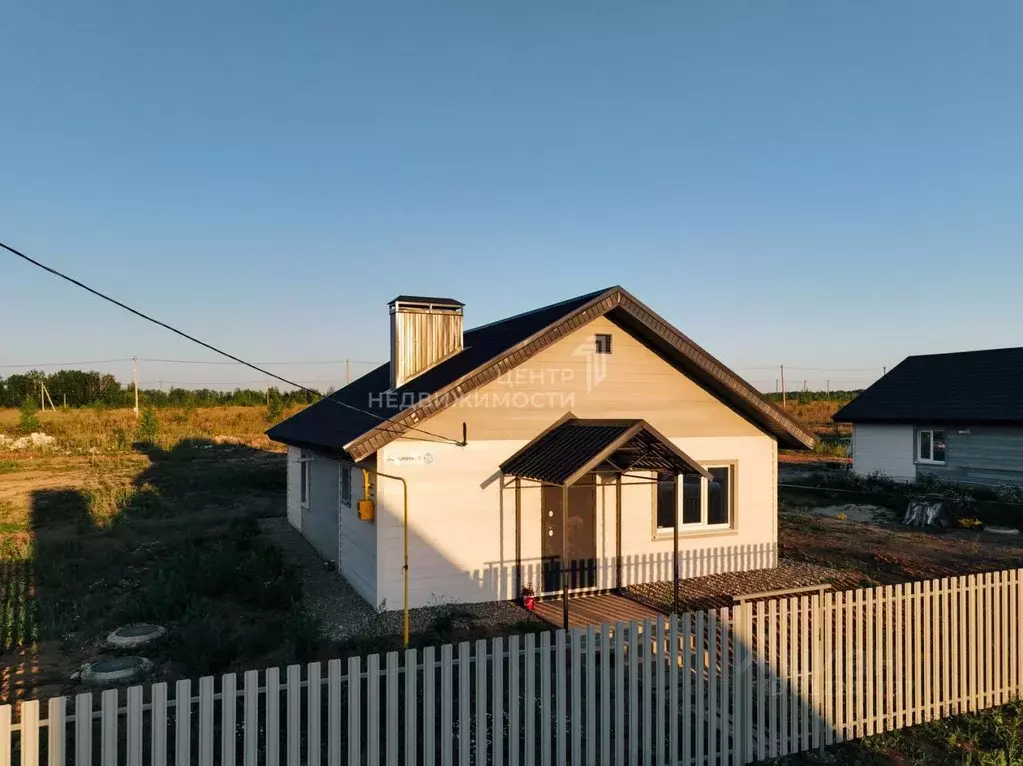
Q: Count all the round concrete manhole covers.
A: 2